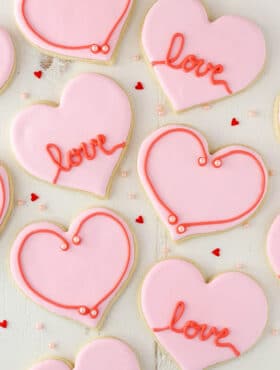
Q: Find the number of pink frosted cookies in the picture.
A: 11